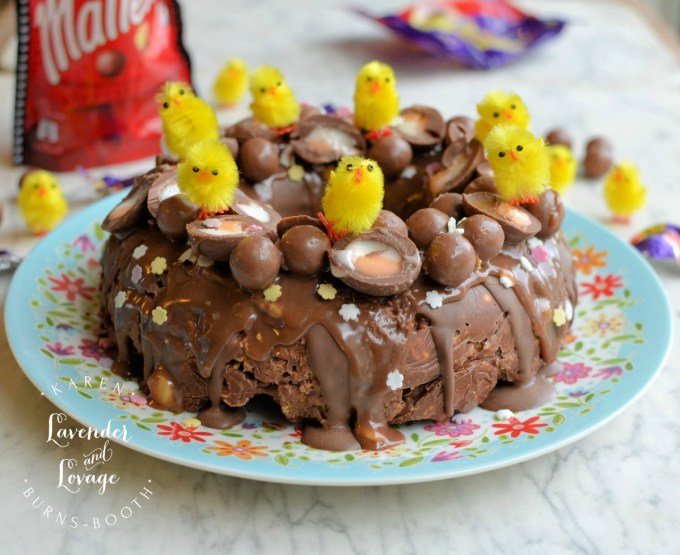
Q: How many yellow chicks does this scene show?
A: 11